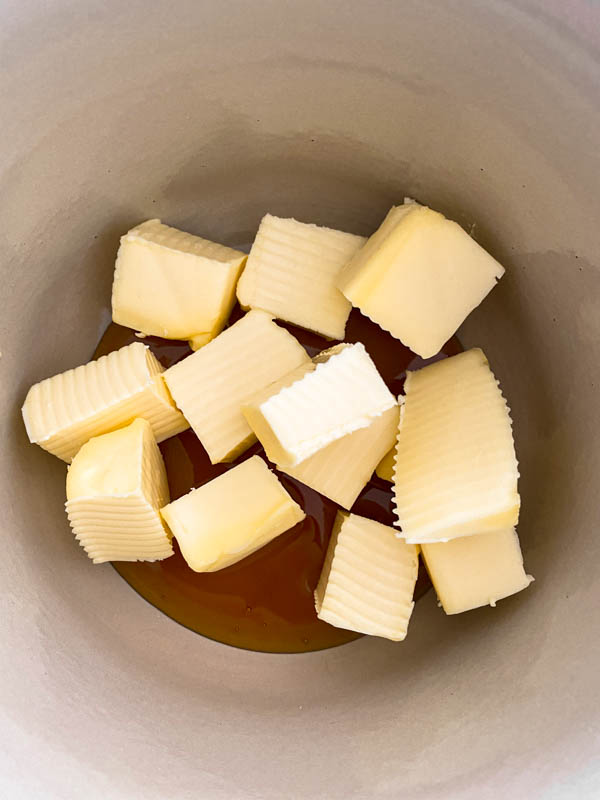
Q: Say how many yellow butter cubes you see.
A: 12